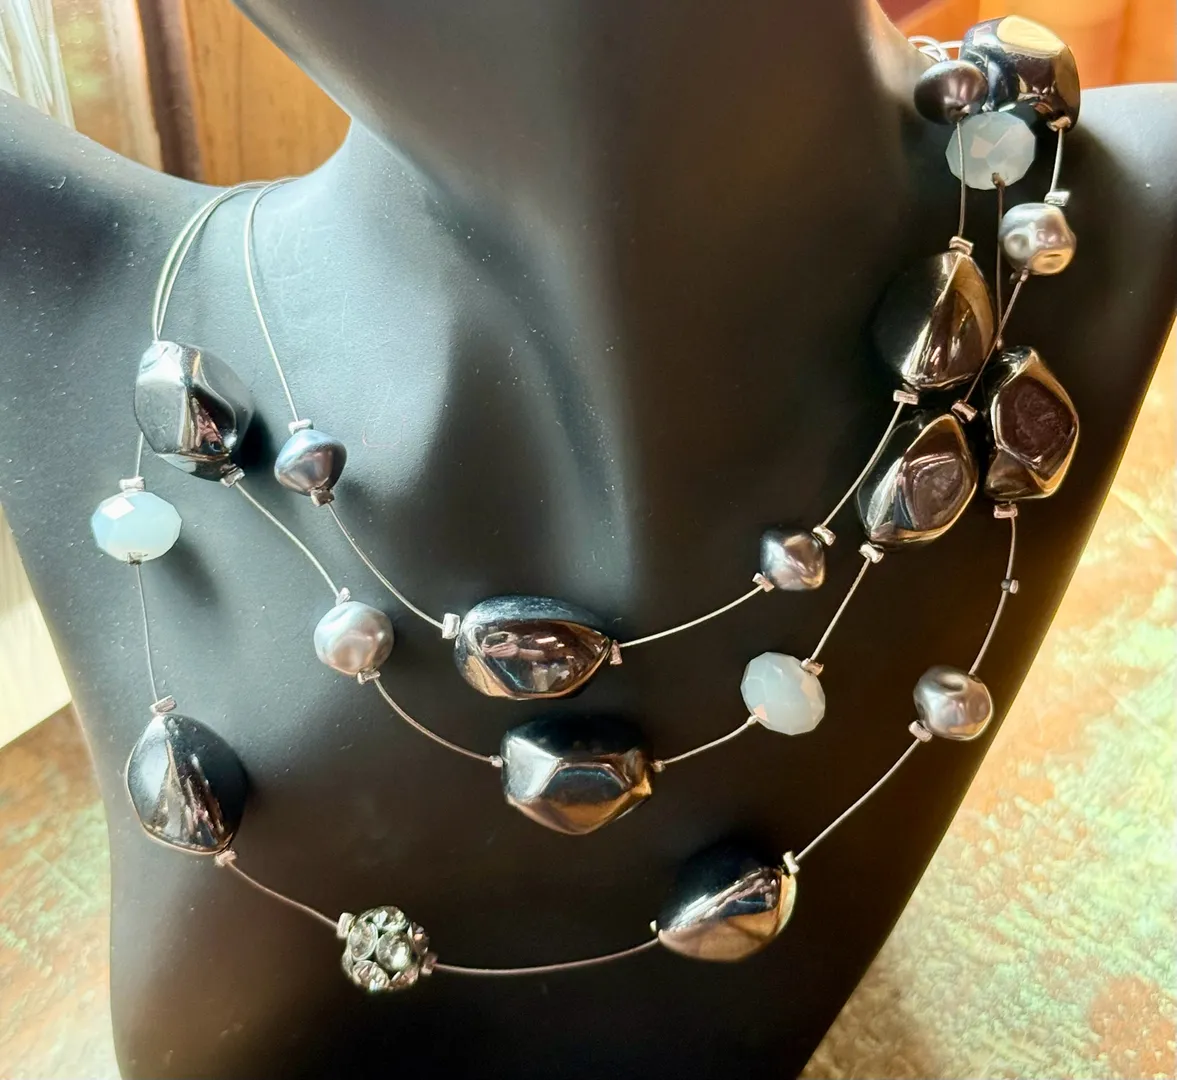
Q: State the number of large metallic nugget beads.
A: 9